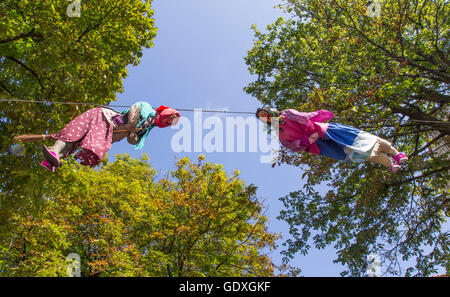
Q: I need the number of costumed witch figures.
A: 2